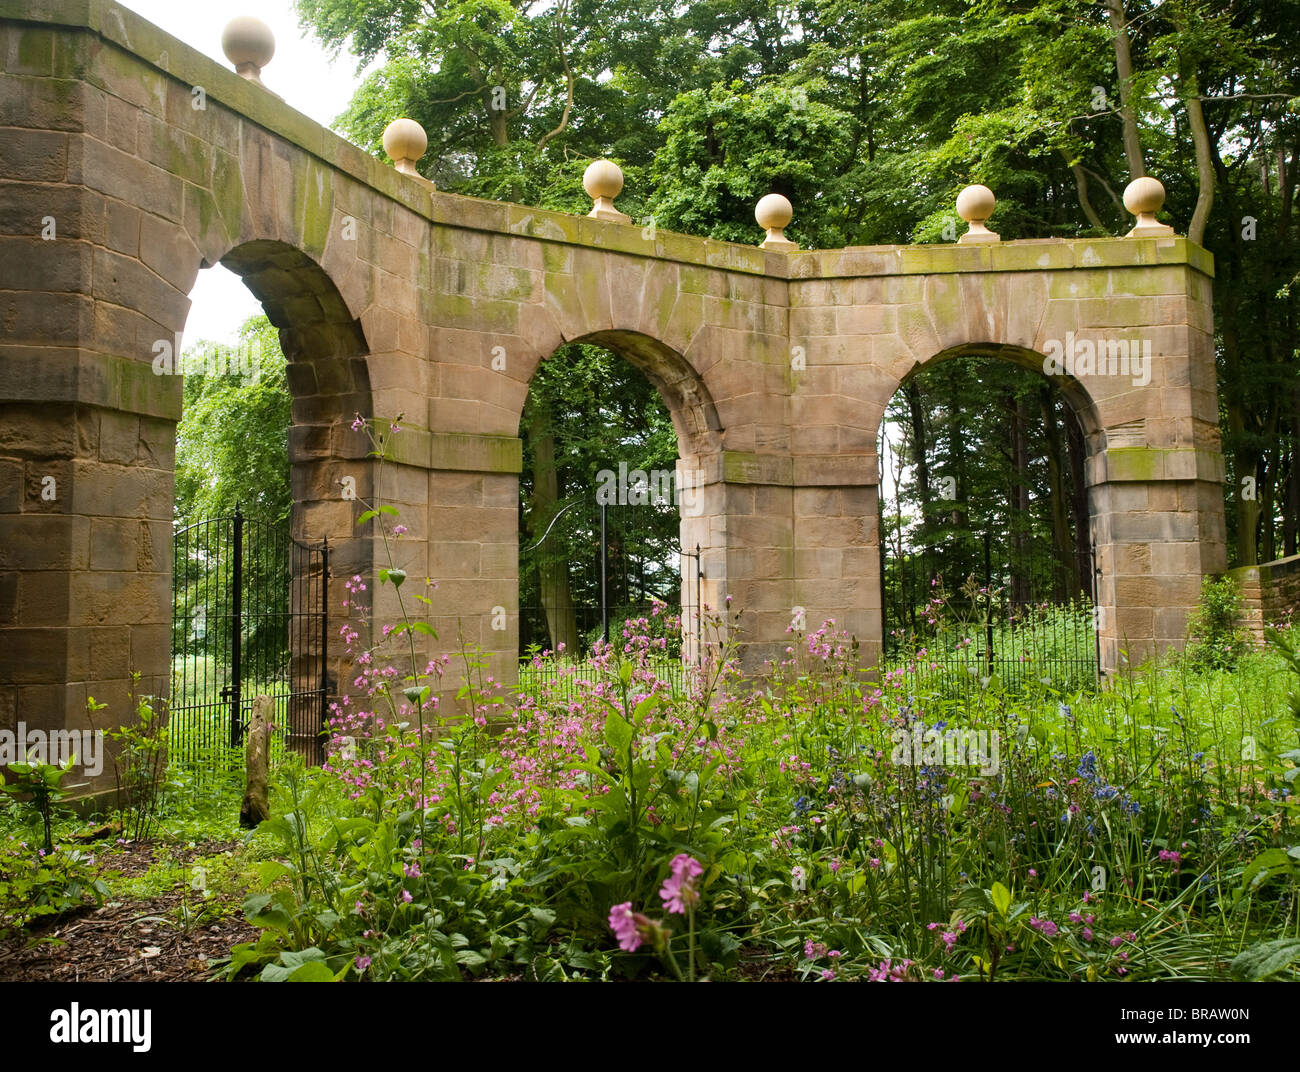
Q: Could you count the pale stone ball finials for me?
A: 6